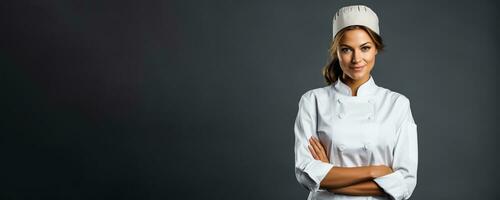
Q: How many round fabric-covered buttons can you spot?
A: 6